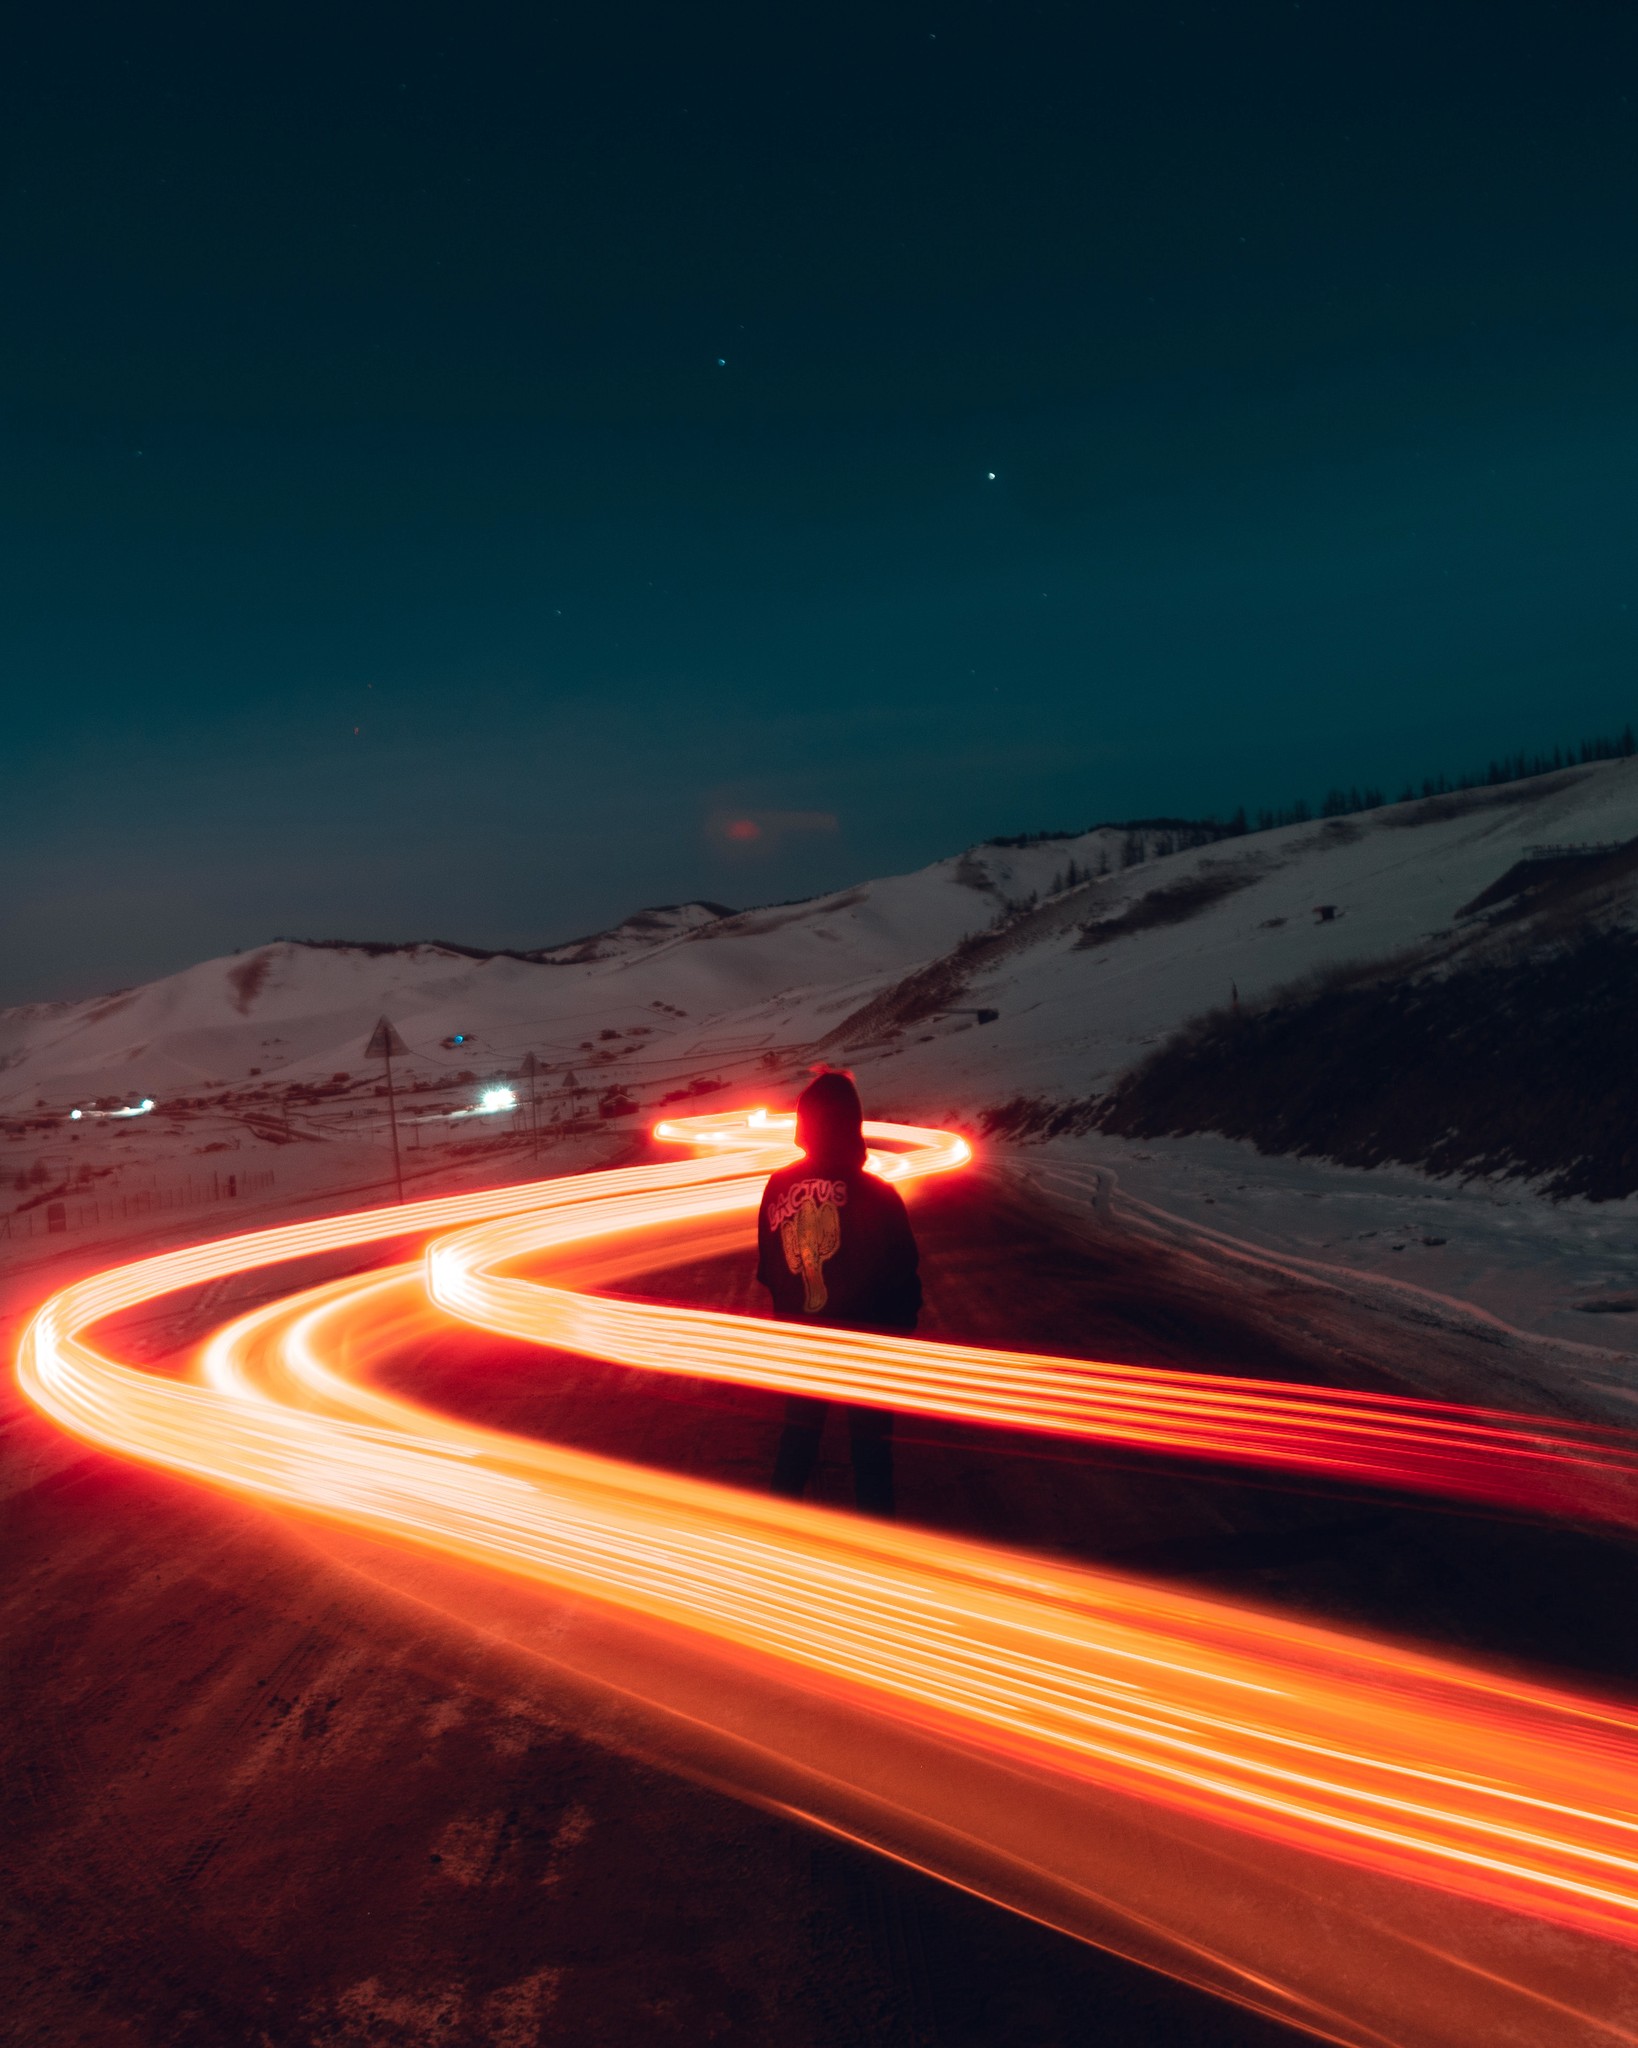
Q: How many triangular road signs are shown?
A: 3